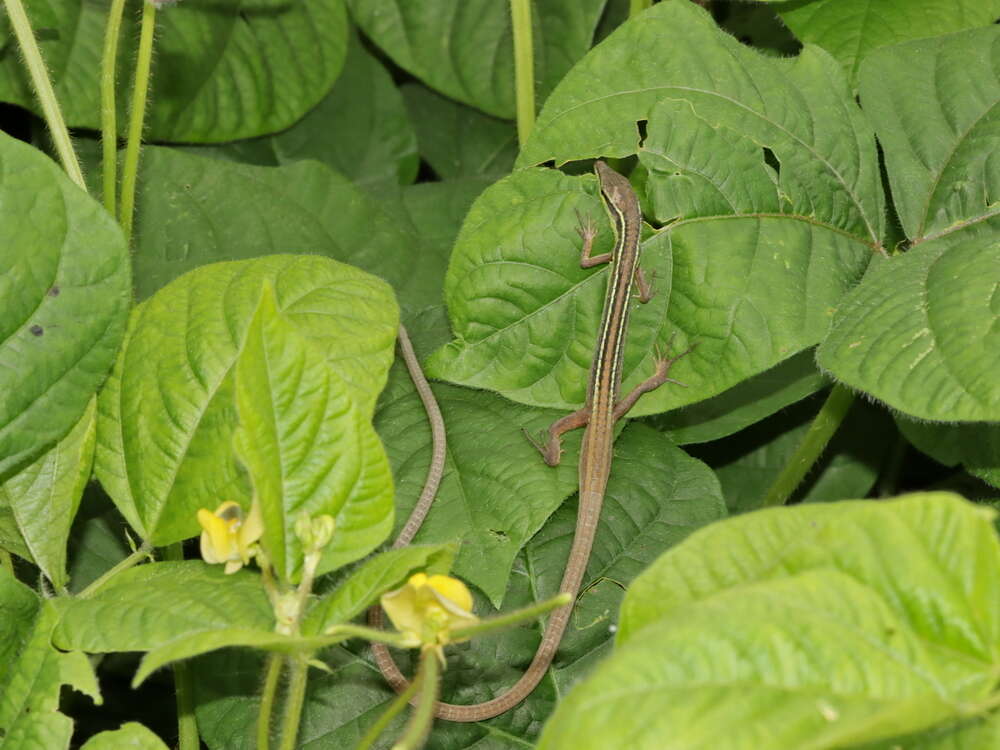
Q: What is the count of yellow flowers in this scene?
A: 2